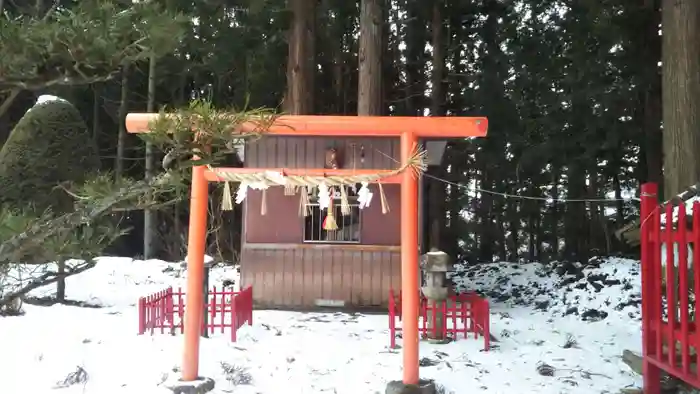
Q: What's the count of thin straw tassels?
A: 5